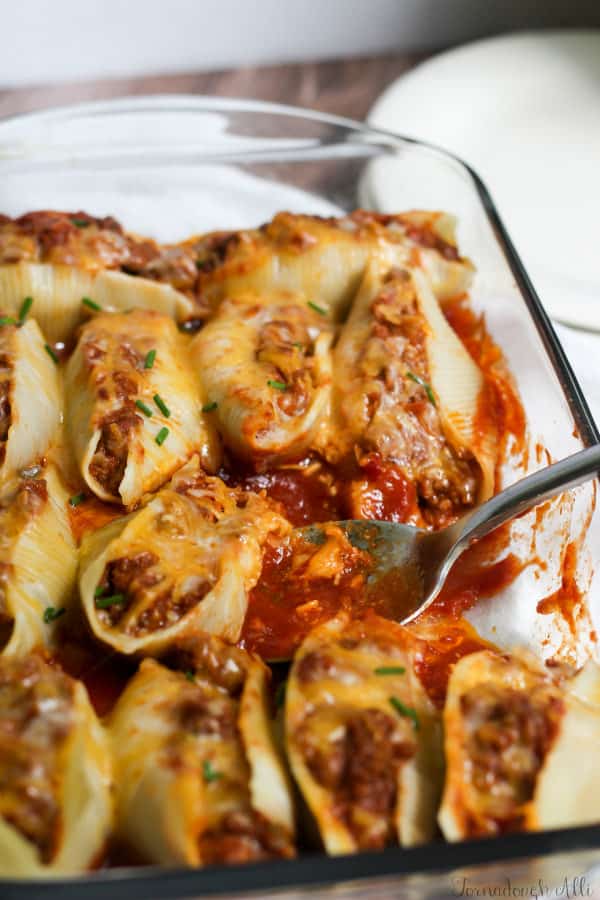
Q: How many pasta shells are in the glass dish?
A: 12